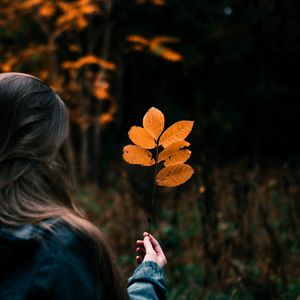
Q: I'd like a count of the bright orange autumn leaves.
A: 6